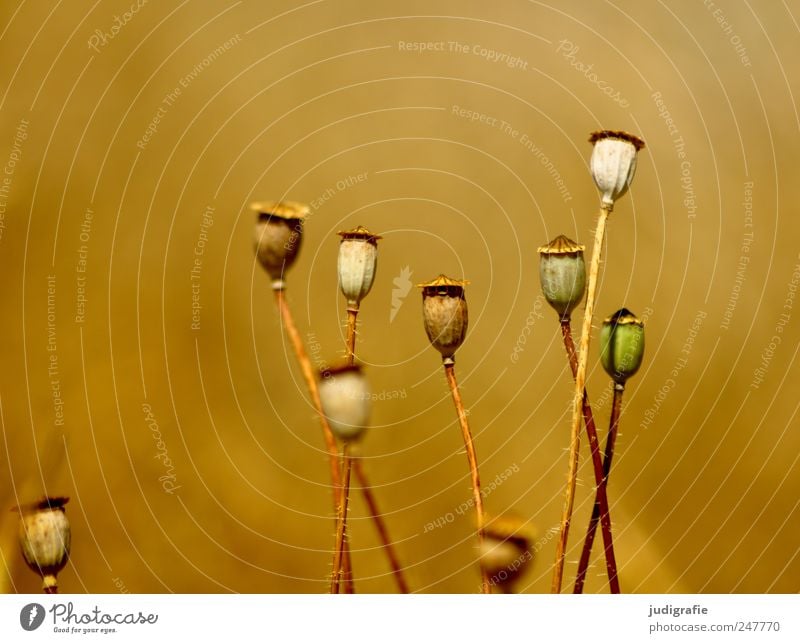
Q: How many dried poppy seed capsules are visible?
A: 9